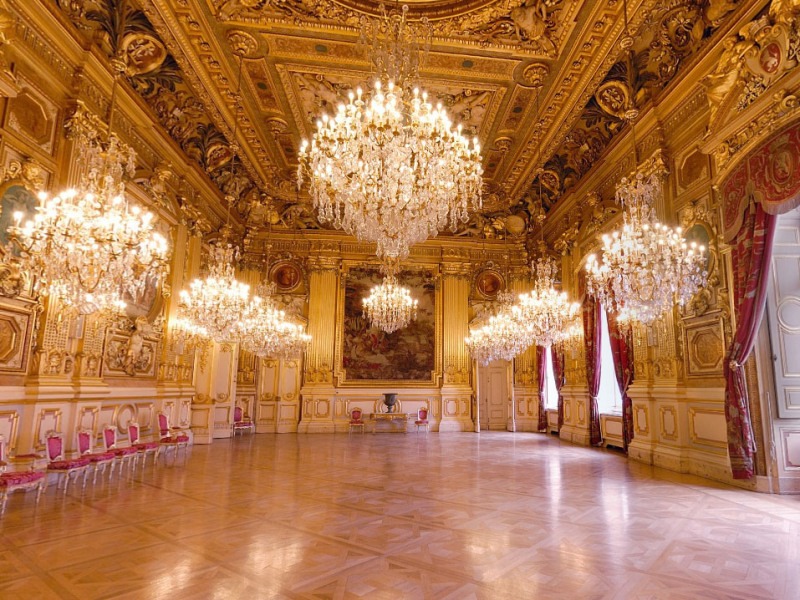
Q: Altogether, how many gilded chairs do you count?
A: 9